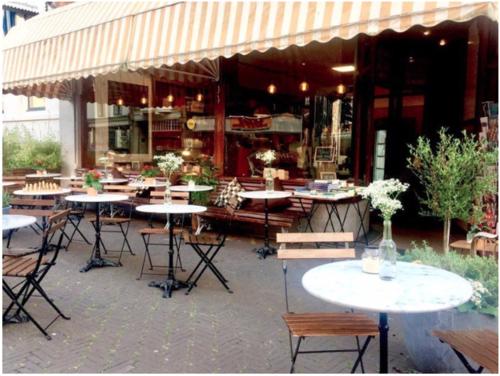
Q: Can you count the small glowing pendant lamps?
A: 7